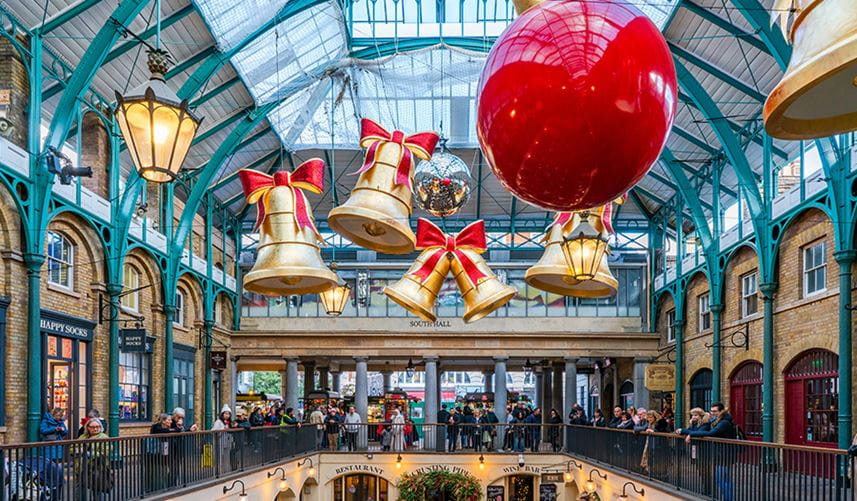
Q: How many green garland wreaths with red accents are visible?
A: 1